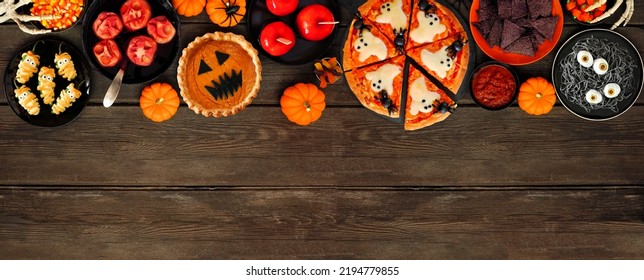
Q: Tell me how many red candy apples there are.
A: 3